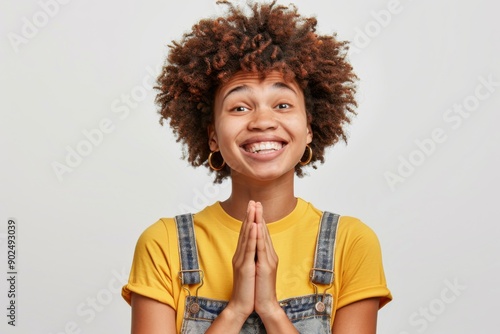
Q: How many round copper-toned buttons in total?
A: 2